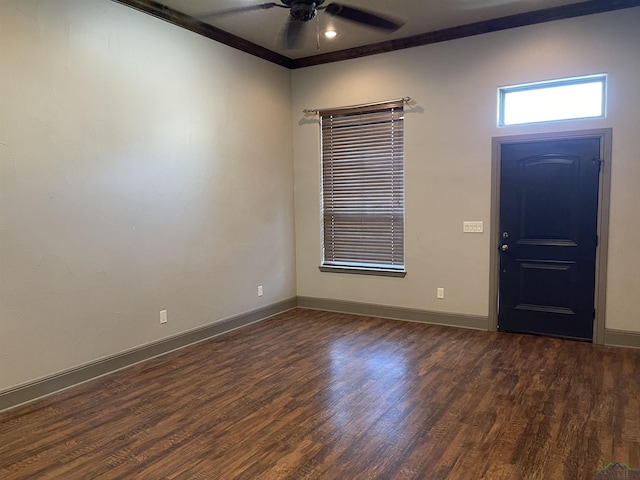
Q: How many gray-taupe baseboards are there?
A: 3